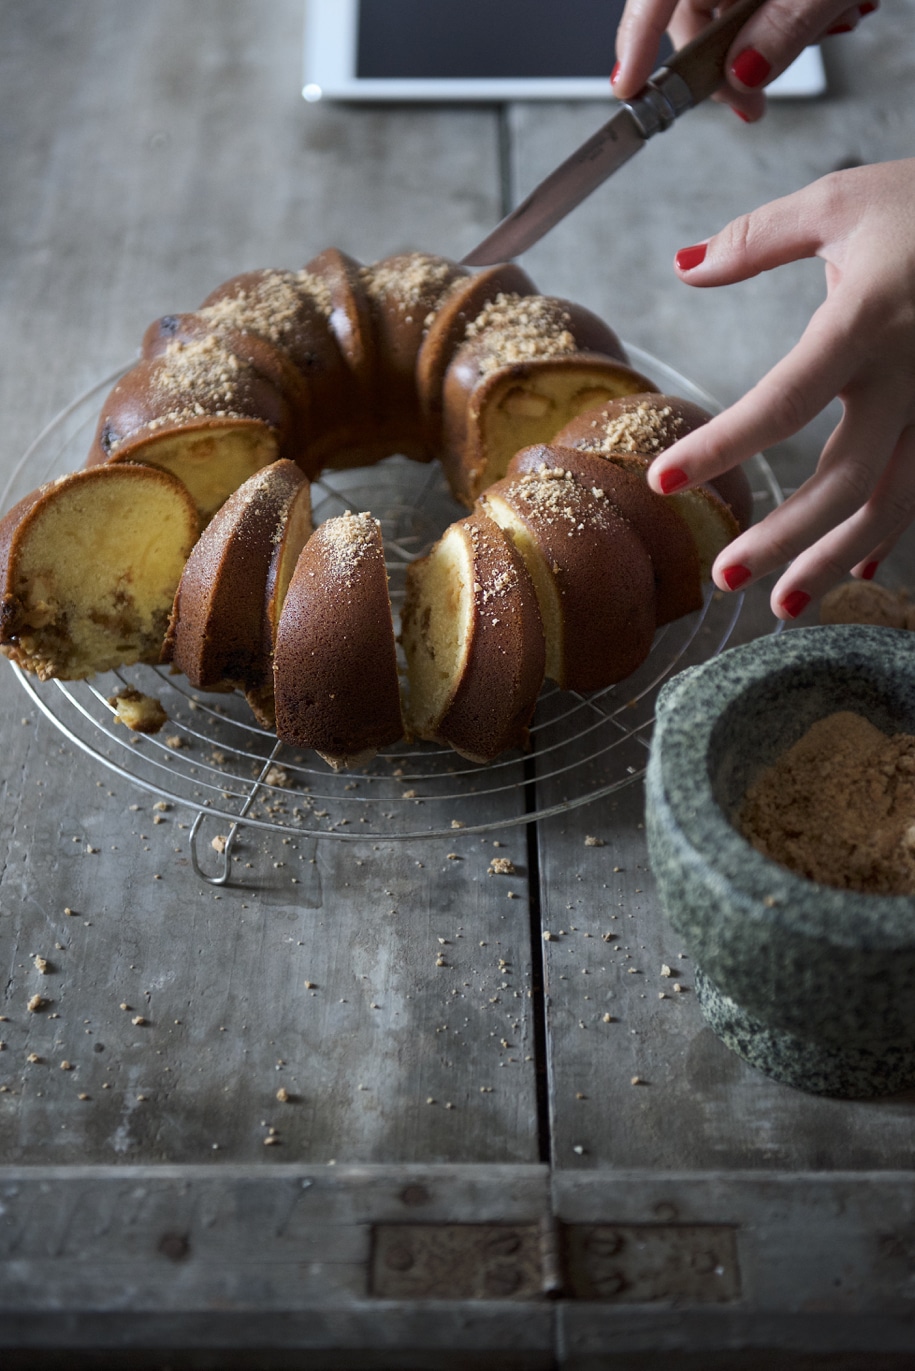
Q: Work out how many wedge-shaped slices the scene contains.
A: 6